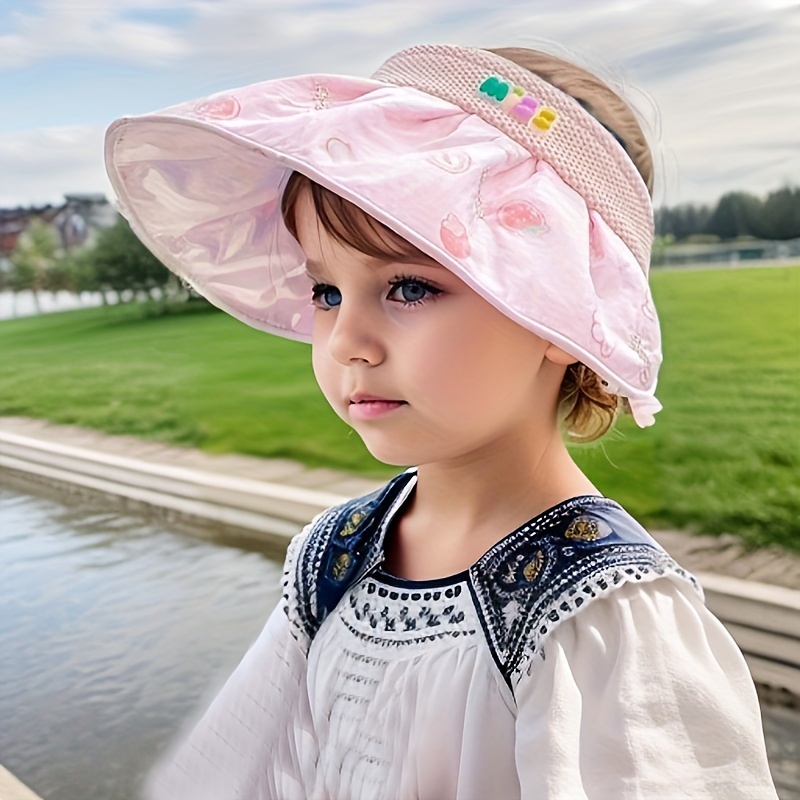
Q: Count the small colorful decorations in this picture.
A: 4